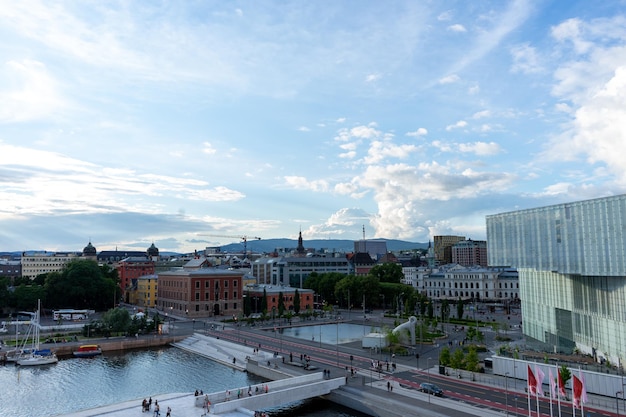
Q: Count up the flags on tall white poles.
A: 6